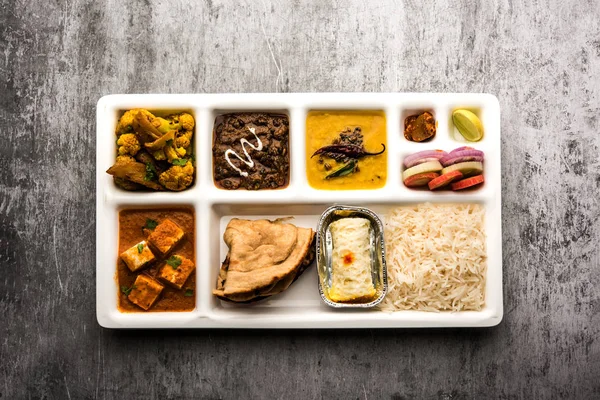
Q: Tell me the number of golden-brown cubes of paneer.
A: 4